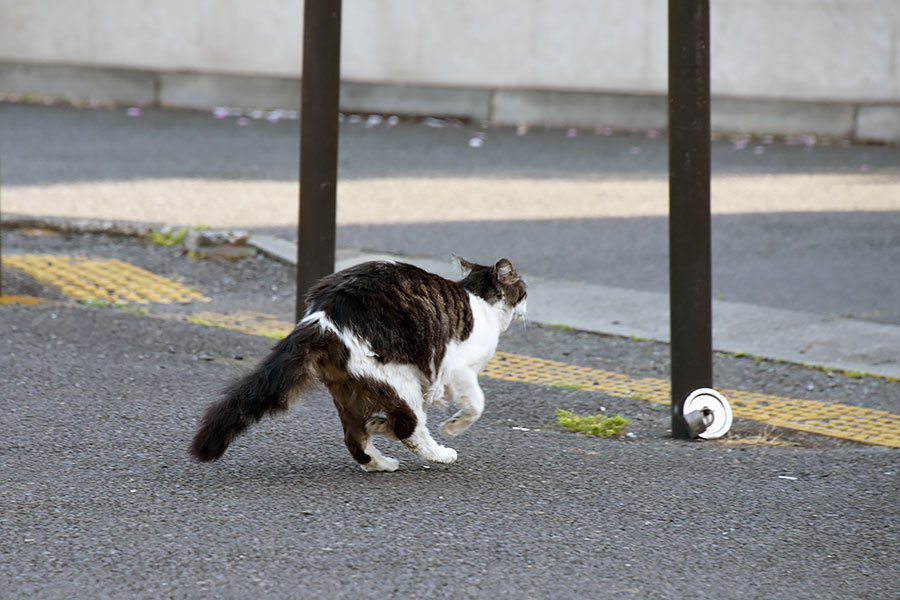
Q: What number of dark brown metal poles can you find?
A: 2